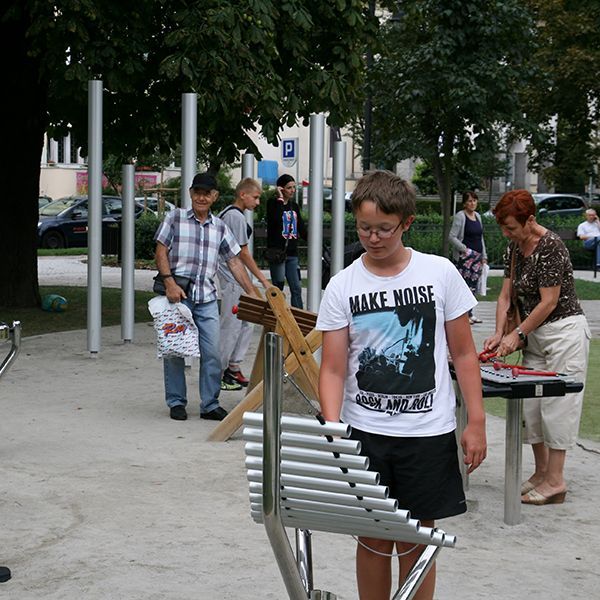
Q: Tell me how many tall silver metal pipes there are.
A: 6